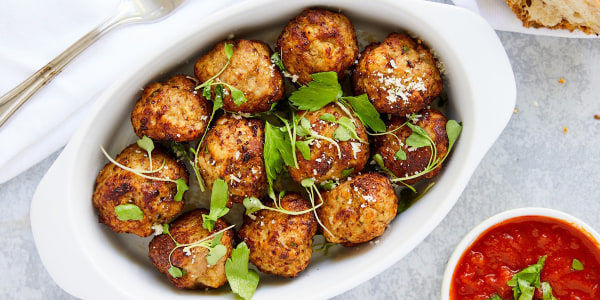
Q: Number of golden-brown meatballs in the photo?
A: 11